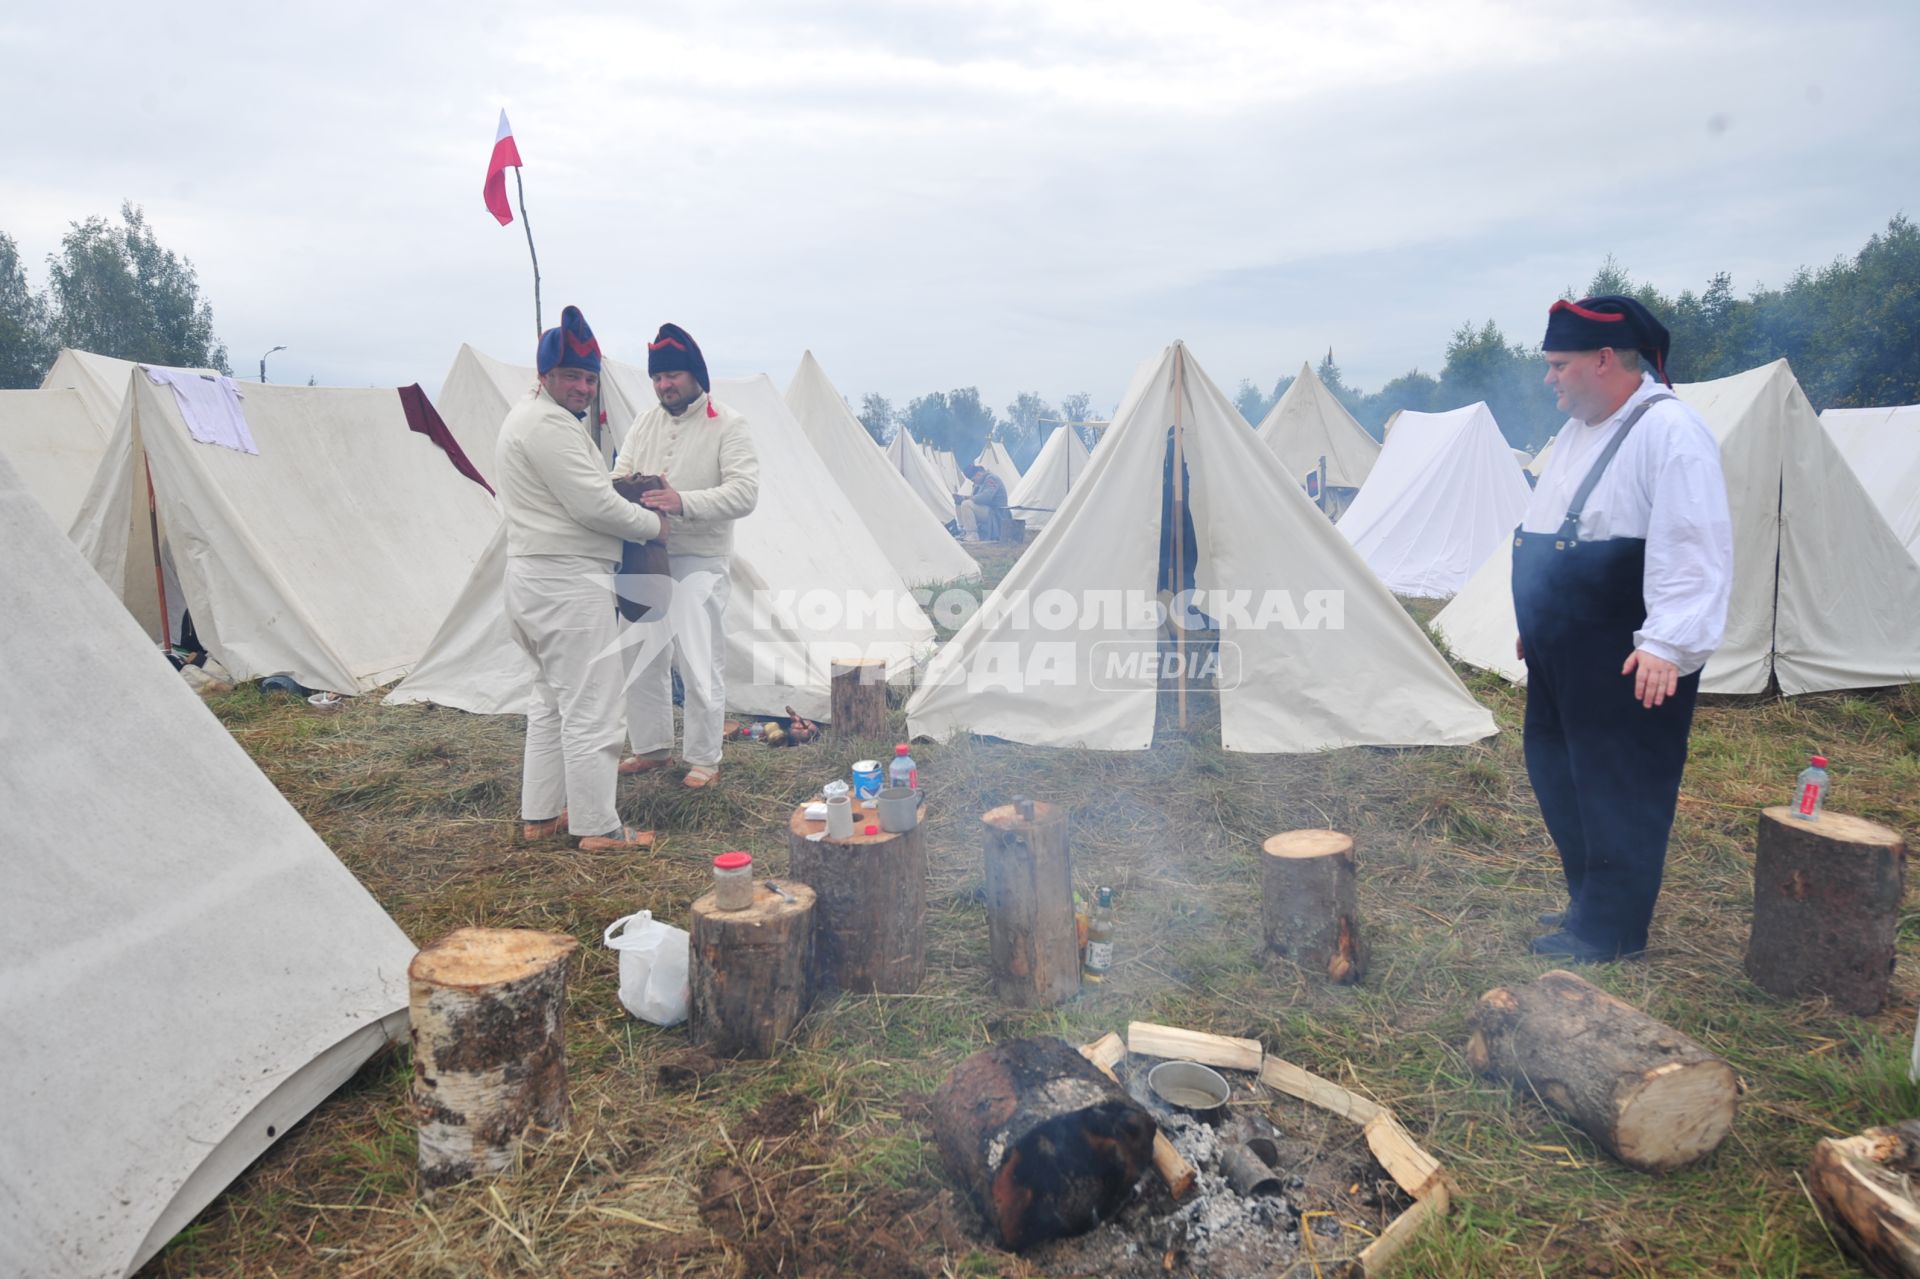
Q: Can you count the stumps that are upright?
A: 7